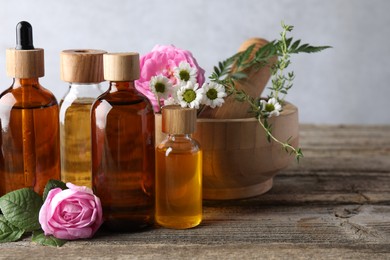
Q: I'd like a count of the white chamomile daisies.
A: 5